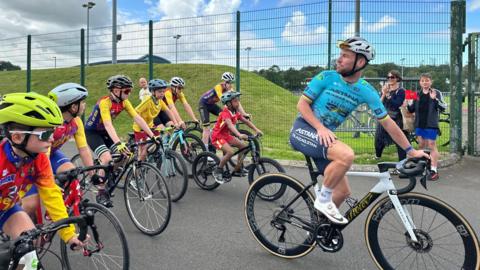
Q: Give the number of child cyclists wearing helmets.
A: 7